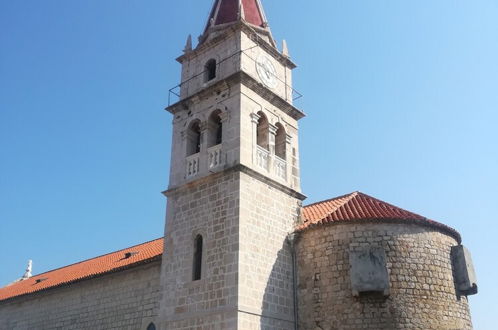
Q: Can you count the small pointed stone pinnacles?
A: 2